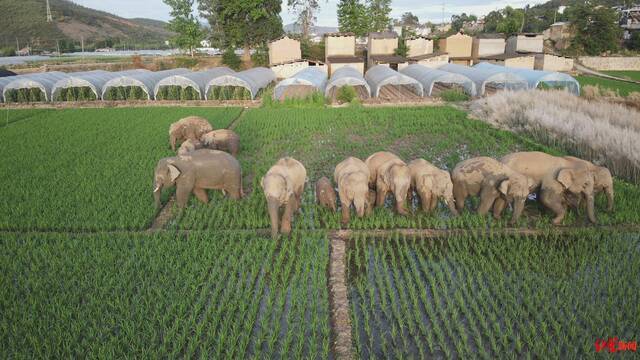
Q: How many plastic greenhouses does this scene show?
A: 11